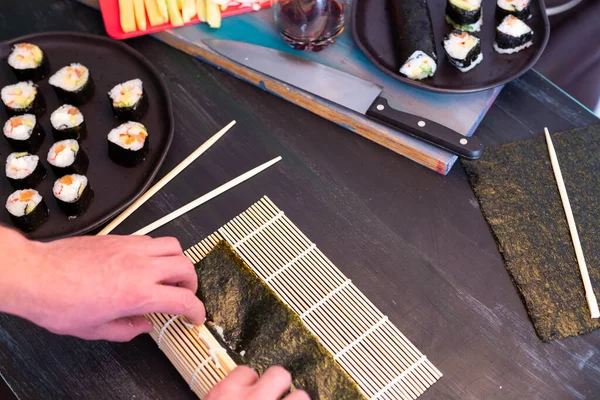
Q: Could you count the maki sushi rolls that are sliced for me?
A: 15